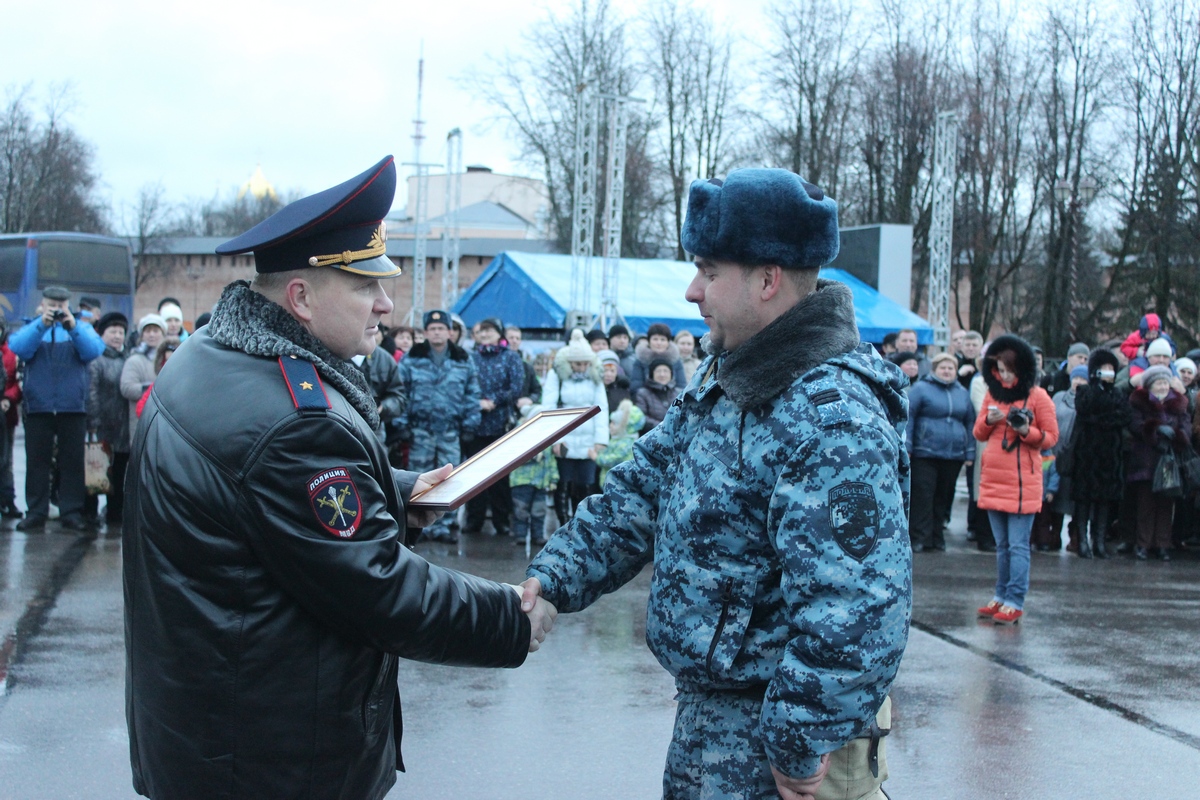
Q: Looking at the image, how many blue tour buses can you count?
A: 1